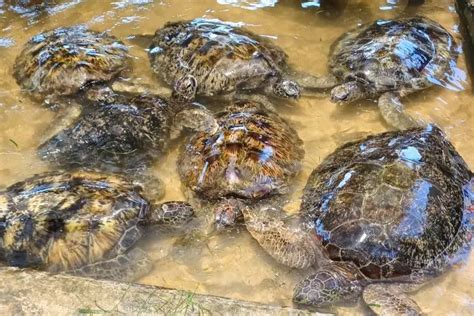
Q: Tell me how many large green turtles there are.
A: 7